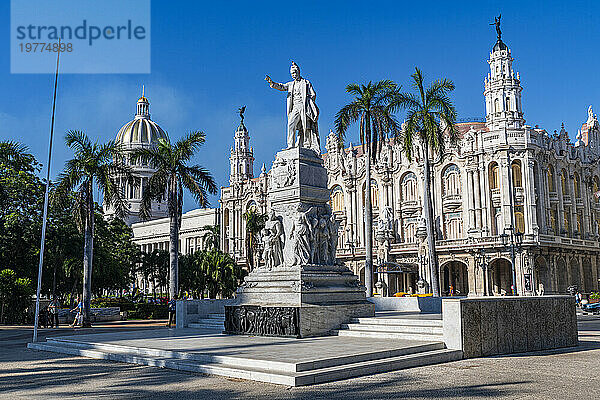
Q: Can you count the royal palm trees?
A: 4